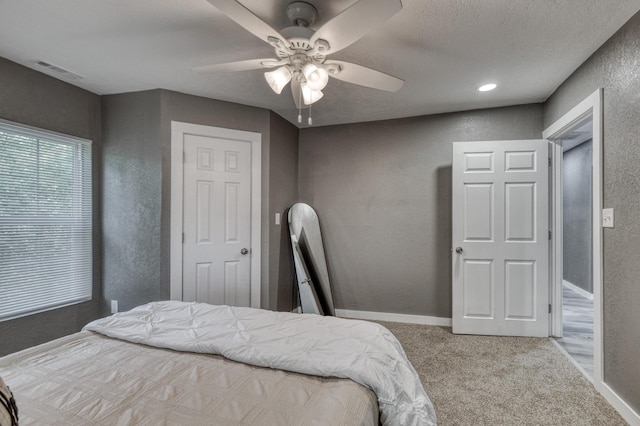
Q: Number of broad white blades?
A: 5